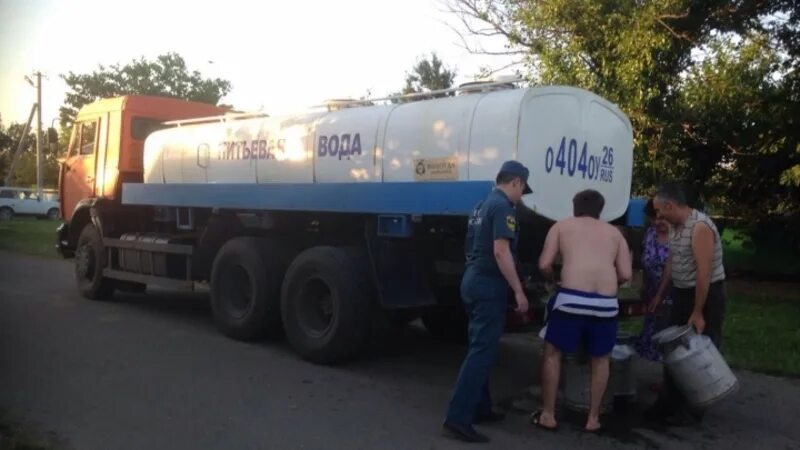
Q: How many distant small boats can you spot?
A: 0